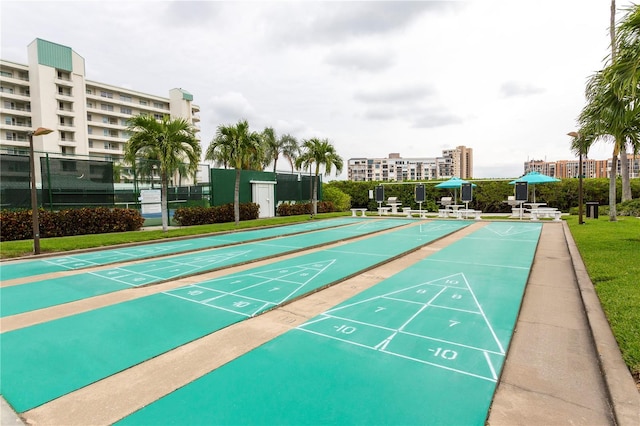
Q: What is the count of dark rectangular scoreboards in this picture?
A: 4